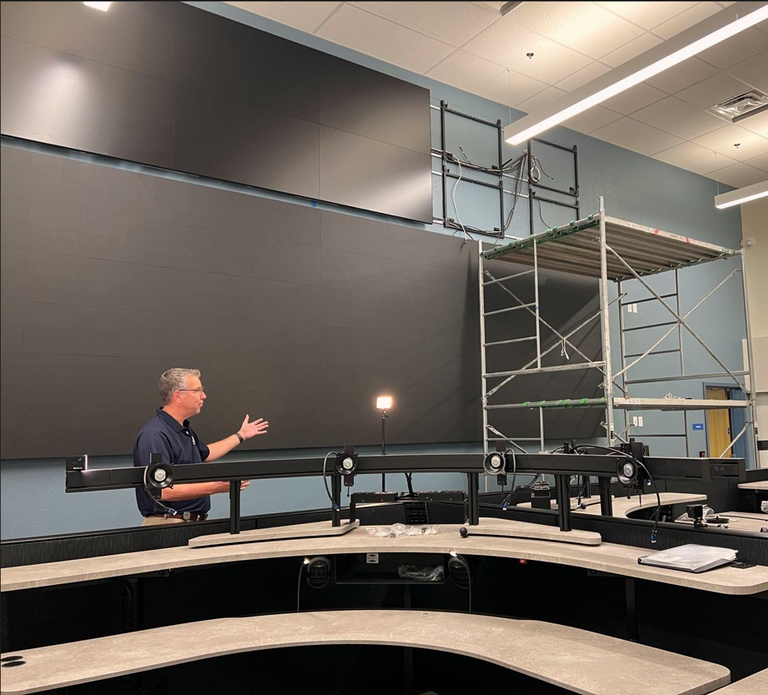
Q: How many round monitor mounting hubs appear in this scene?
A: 4